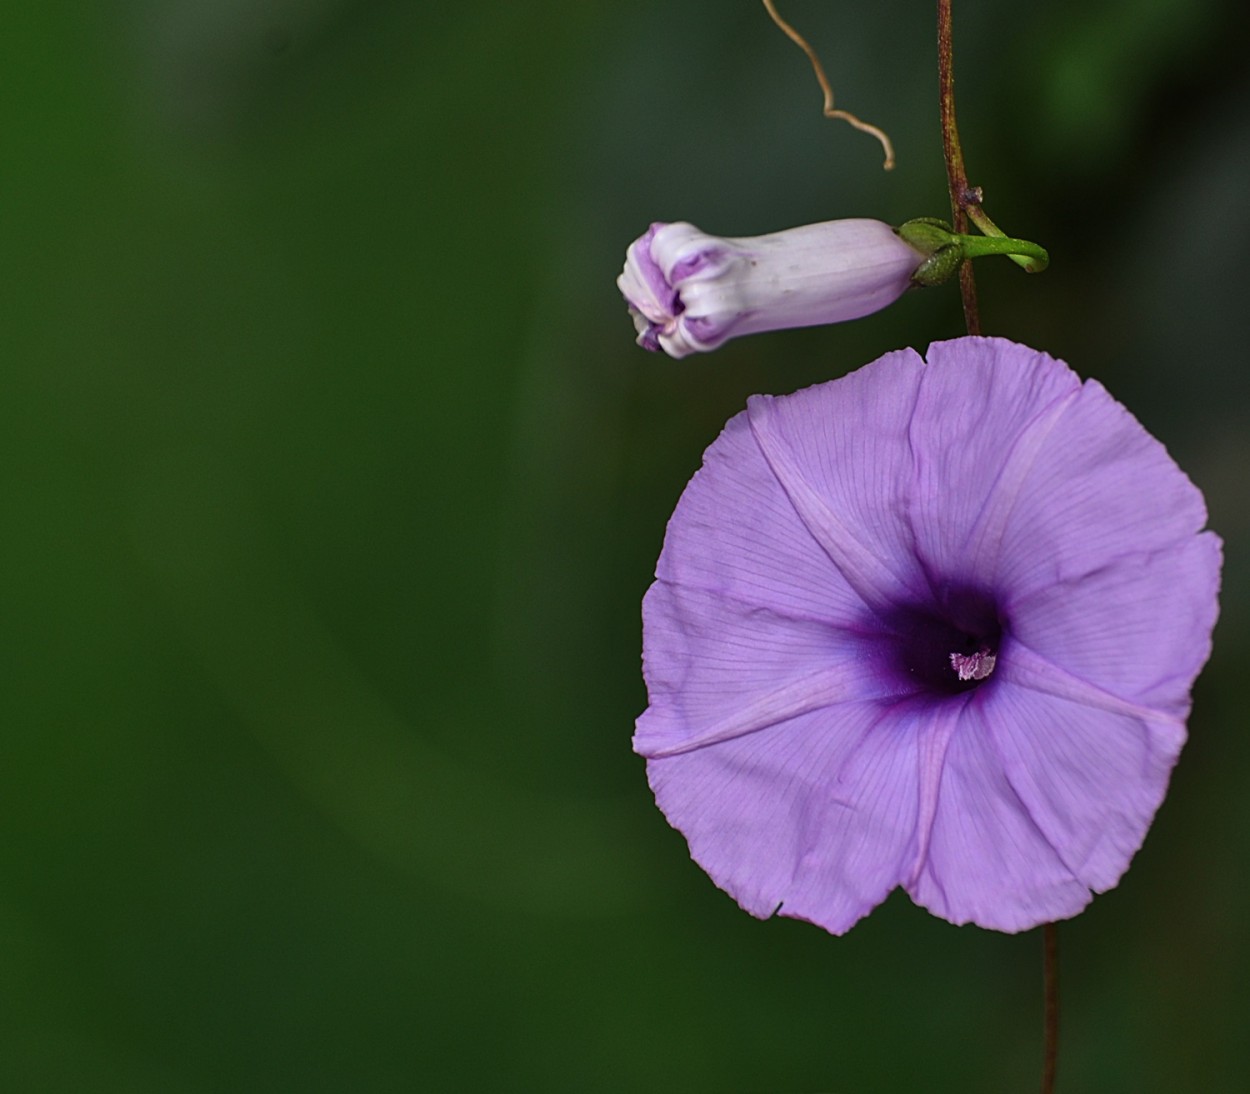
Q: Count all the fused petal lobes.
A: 5